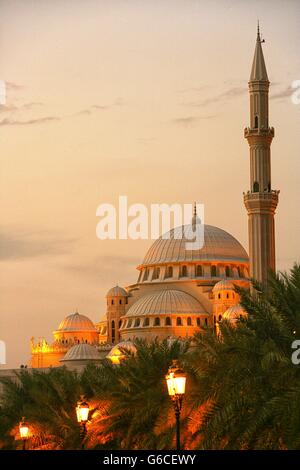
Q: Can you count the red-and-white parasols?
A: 0